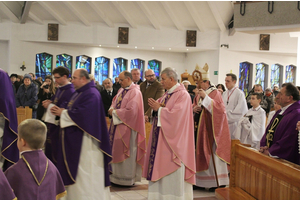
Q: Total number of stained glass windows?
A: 11